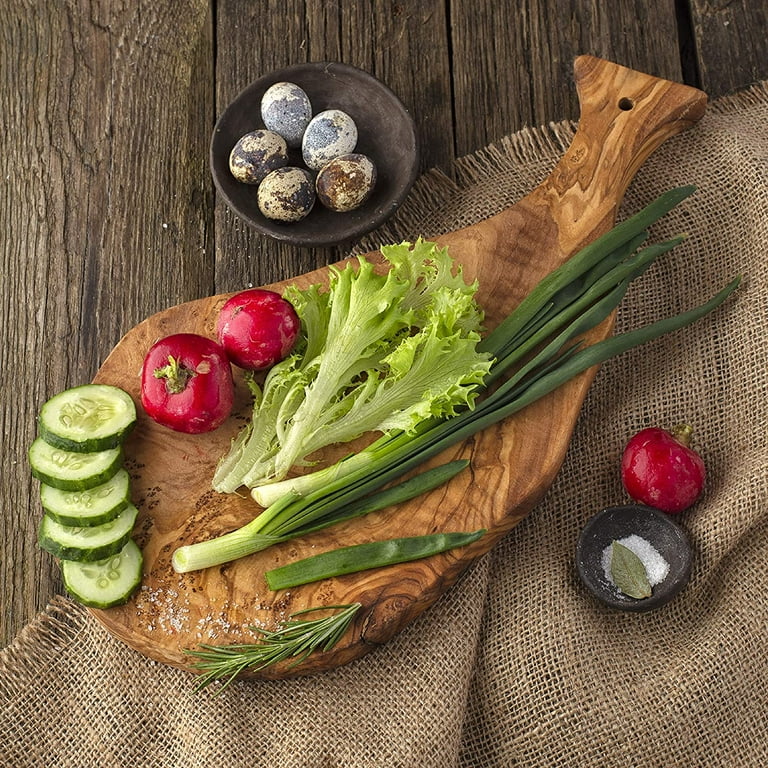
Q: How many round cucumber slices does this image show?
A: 5